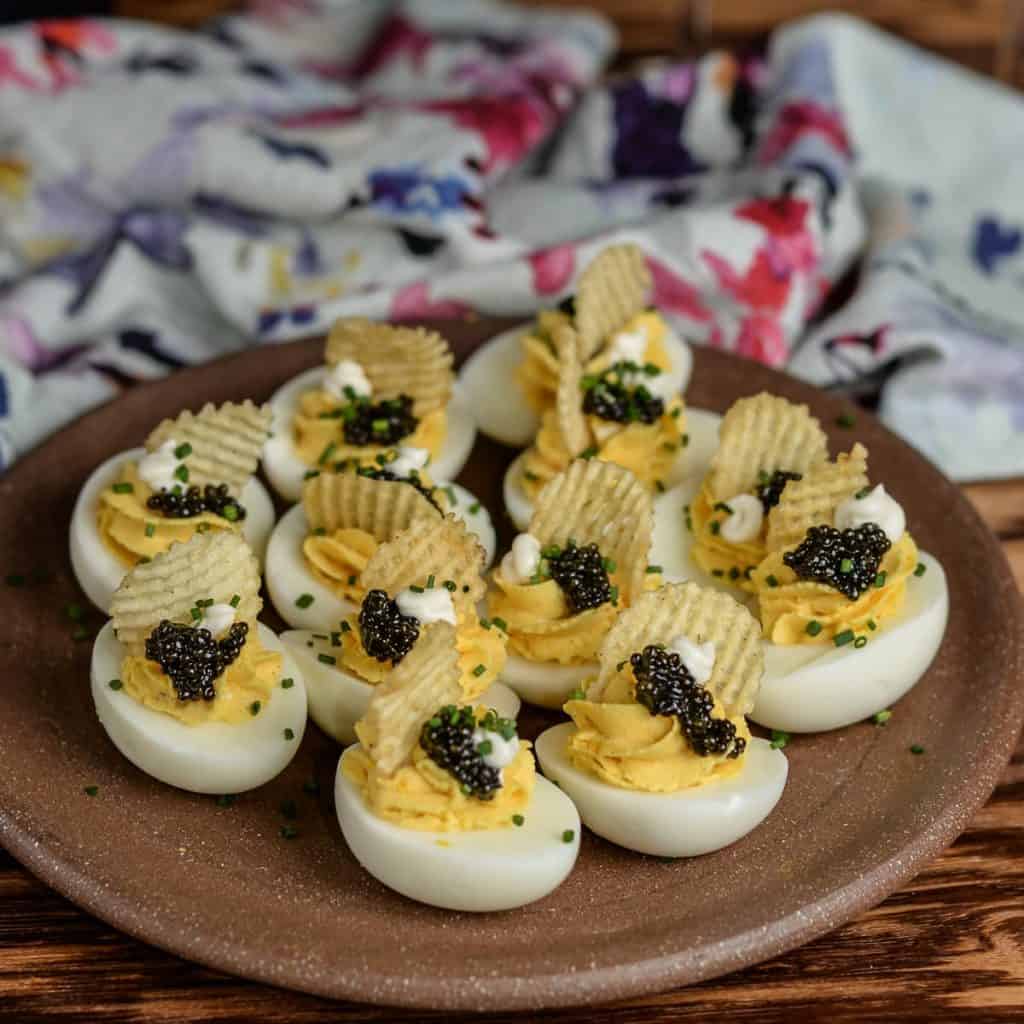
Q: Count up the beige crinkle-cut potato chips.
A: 12